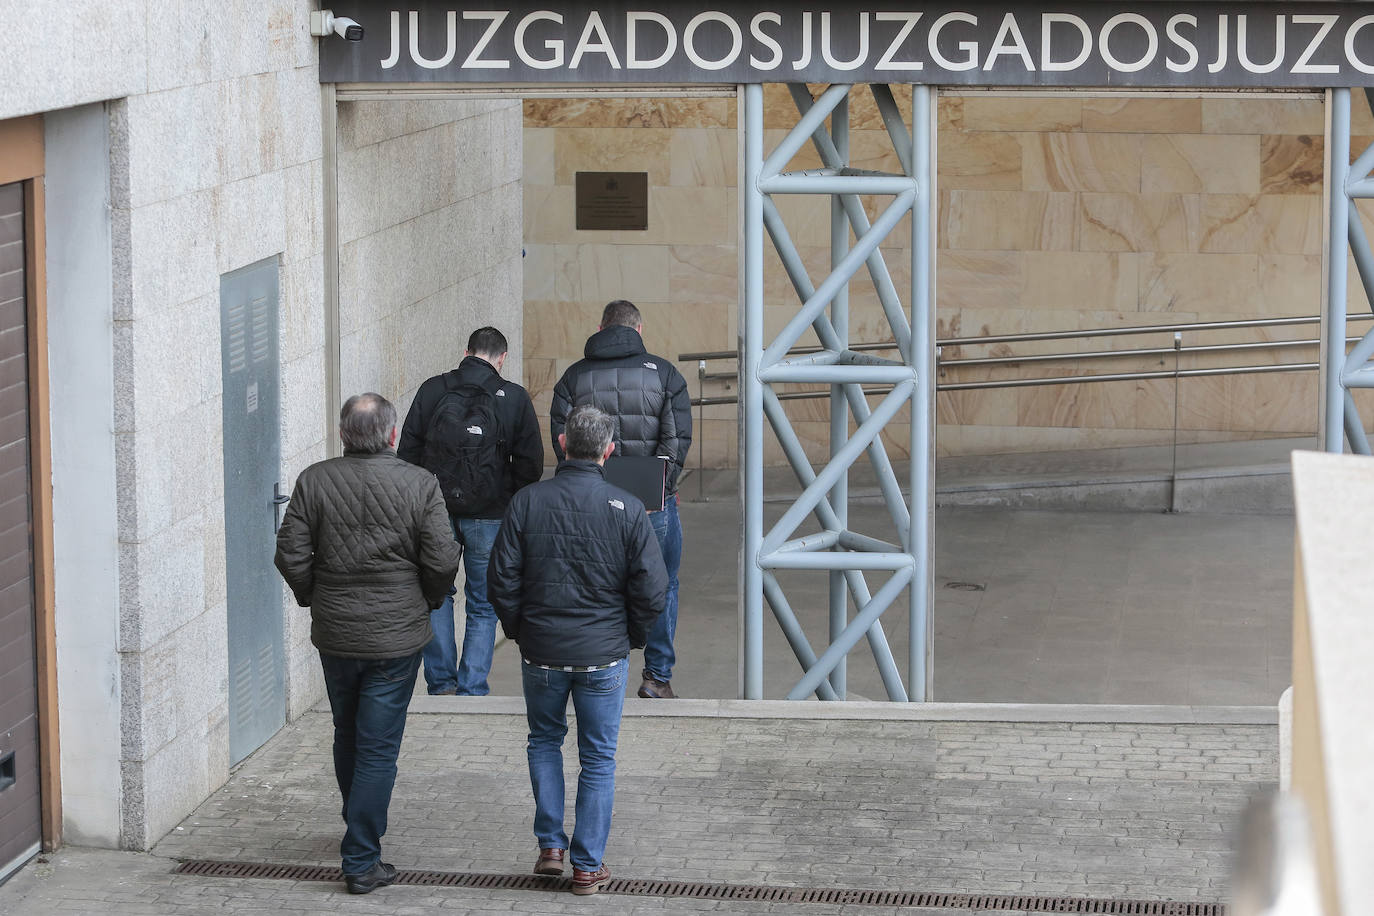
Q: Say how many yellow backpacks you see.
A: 0